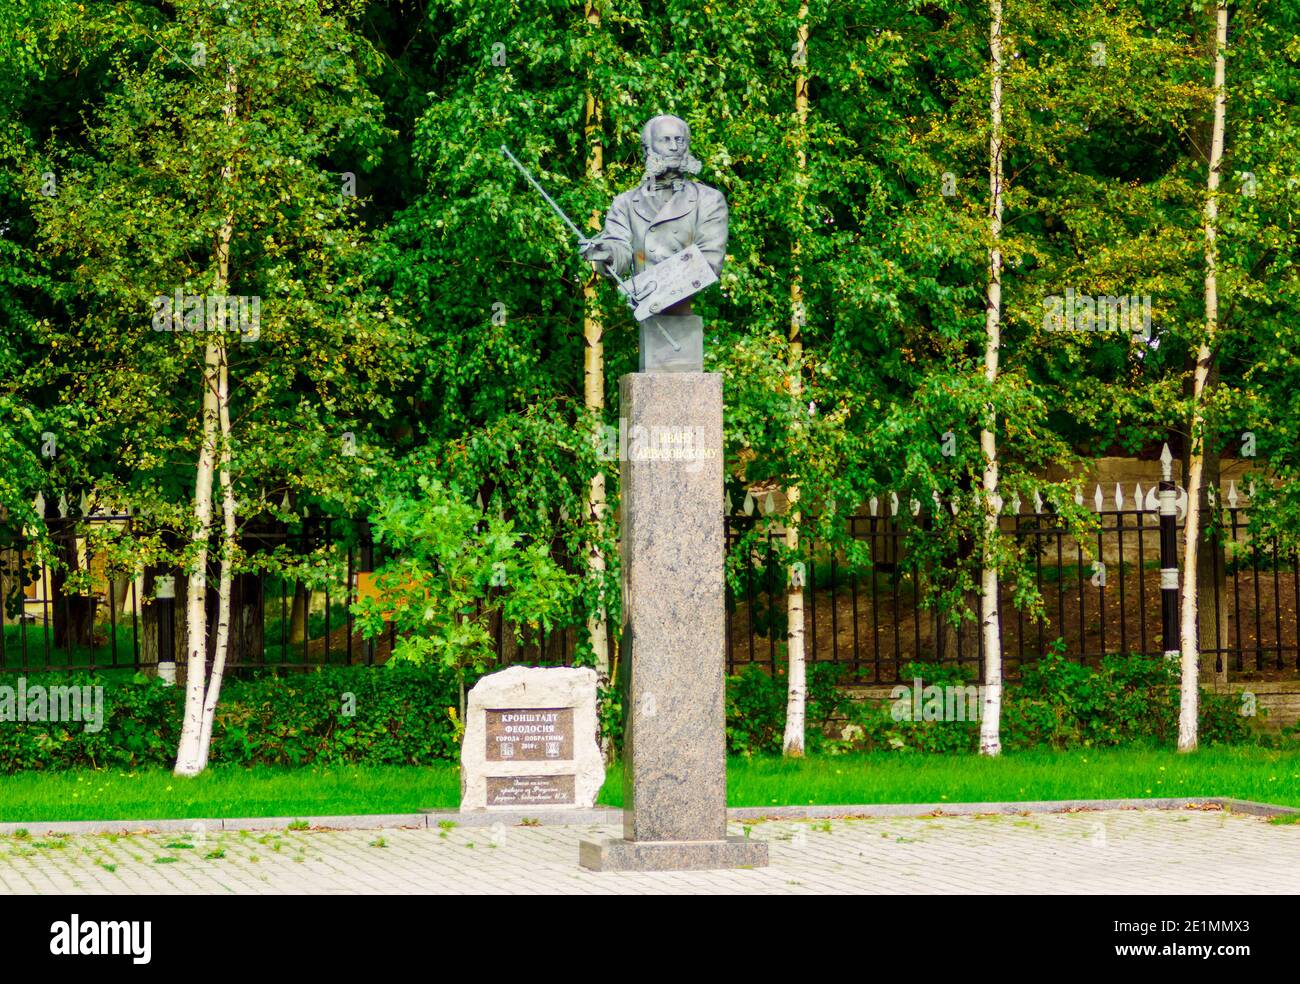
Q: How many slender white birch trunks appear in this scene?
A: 6